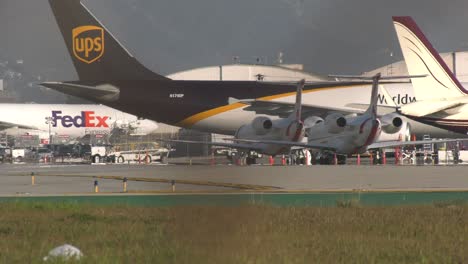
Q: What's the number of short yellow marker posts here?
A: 4